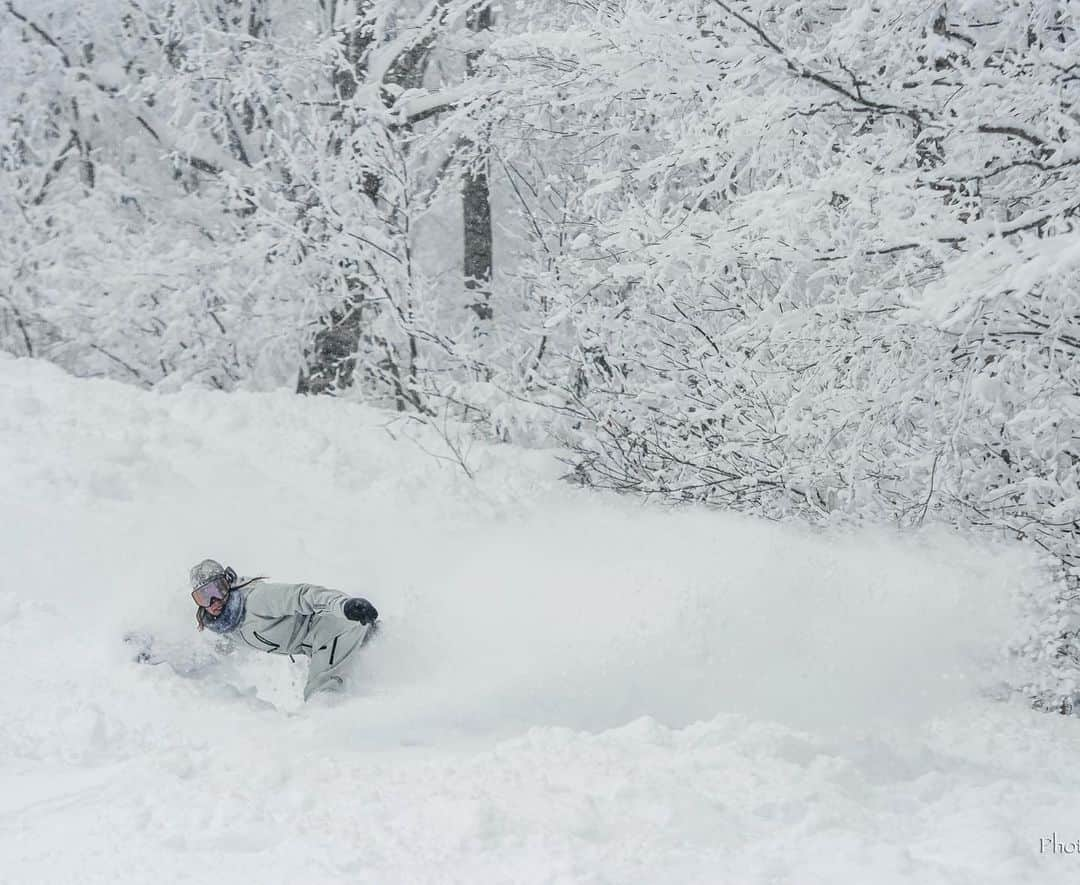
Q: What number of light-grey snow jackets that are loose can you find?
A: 1